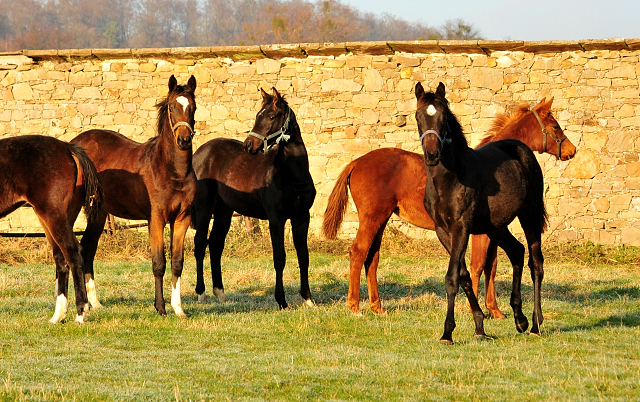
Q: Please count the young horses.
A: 5